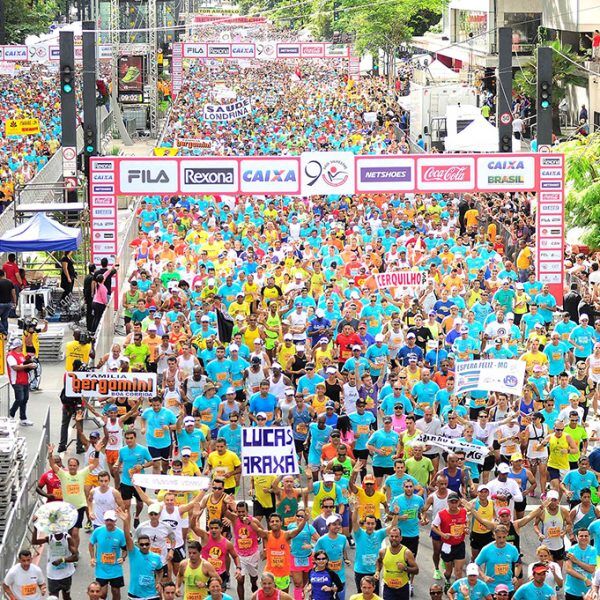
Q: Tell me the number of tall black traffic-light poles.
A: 4